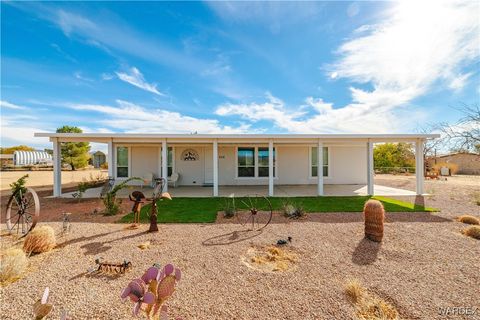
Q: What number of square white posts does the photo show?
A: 8